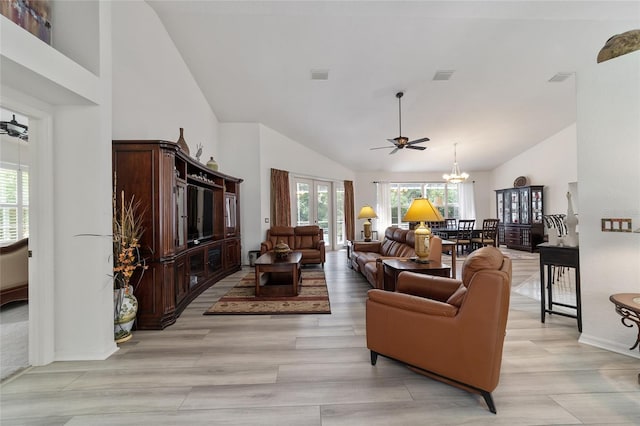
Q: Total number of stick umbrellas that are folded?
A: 0